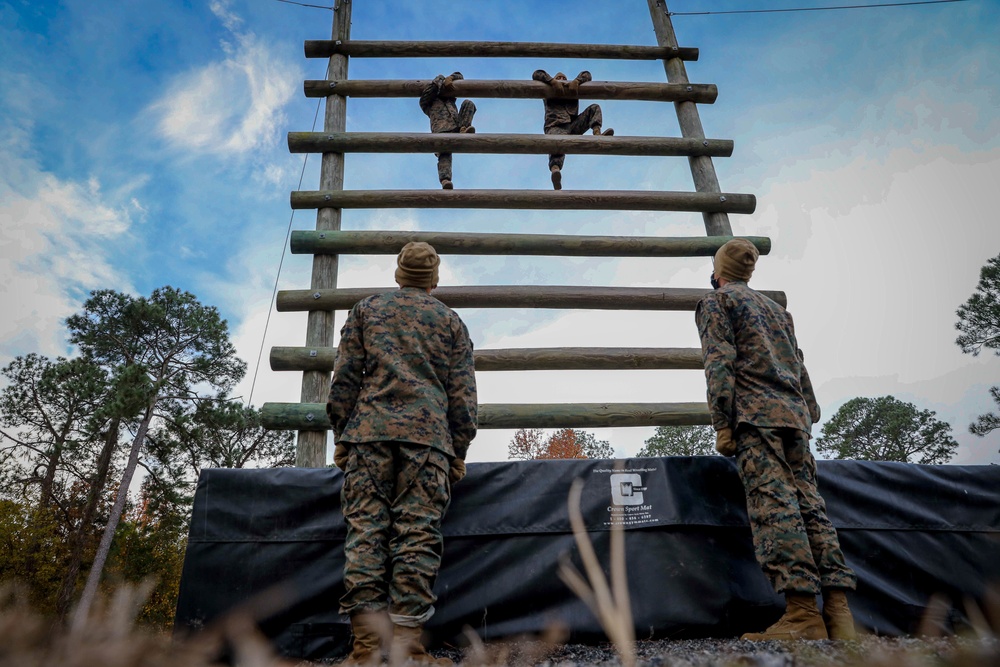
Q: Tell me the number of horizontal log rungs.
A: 8